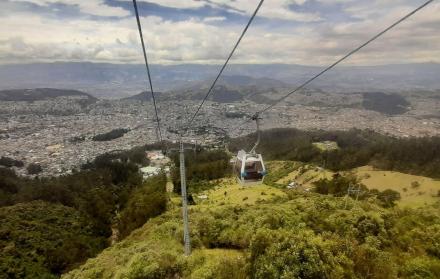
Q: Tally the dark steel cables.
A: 3